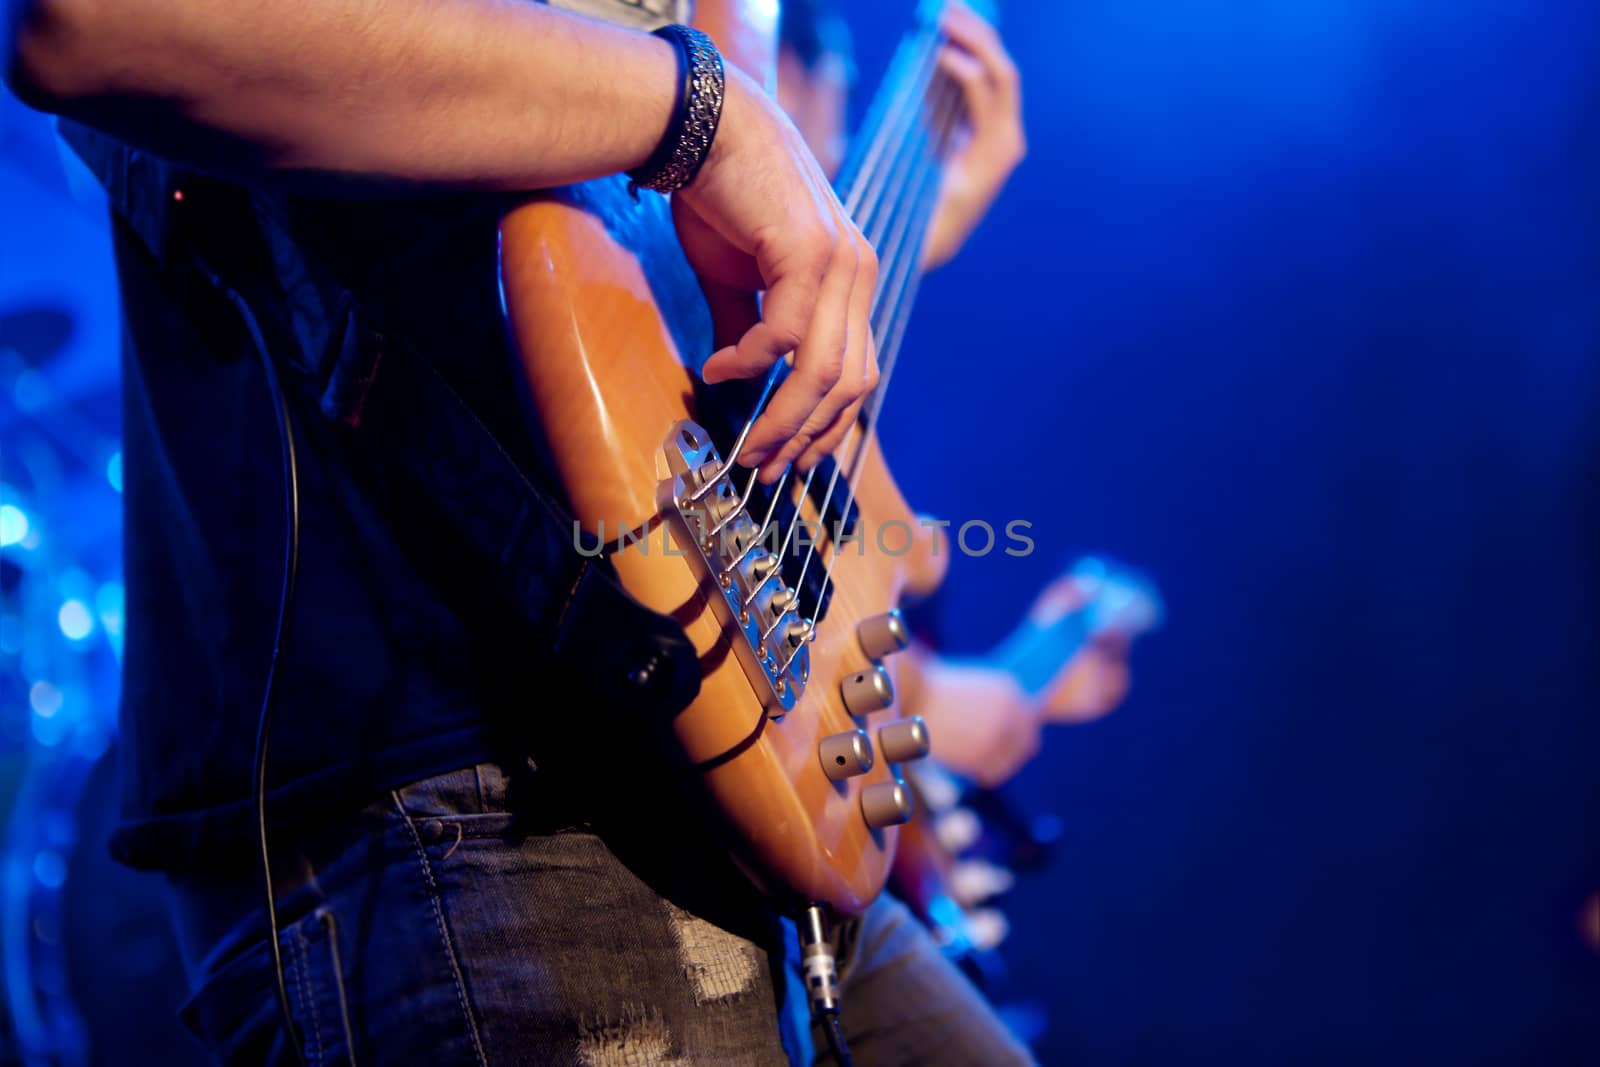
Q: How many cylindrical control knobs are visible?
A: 5